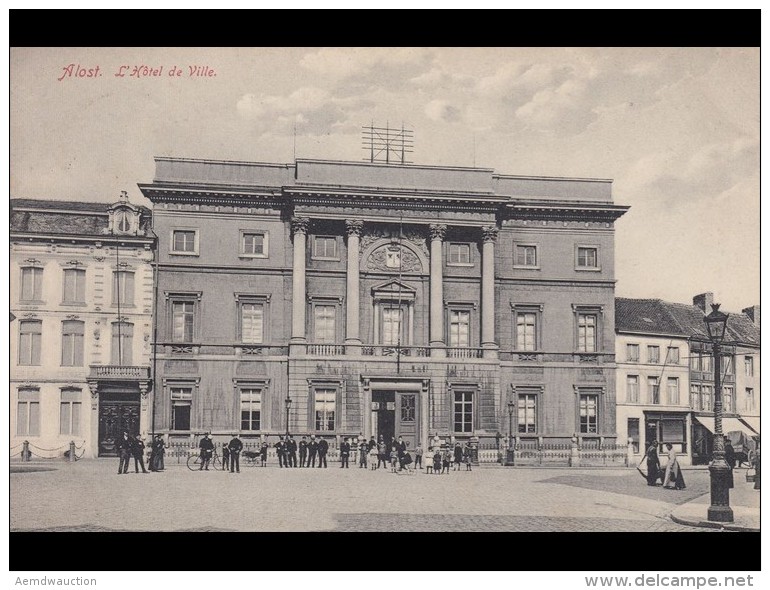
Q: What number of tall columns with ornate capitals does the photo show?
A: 4